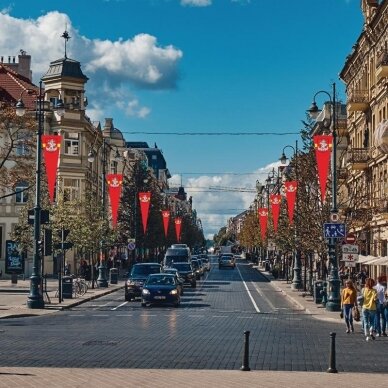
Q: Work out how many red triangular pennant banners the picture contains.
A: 9